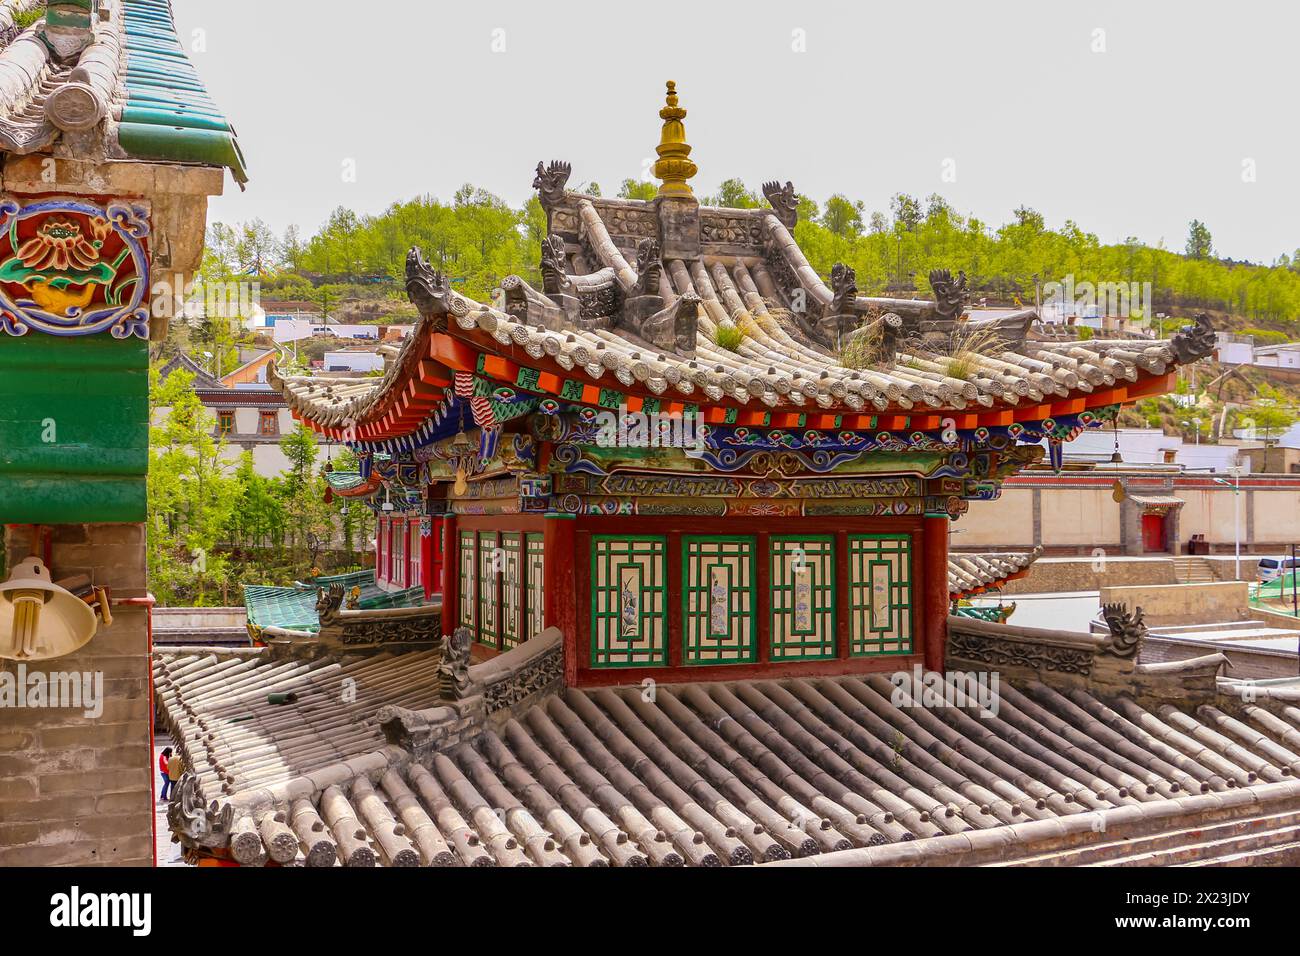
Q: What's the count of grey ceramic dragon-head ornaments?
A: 12